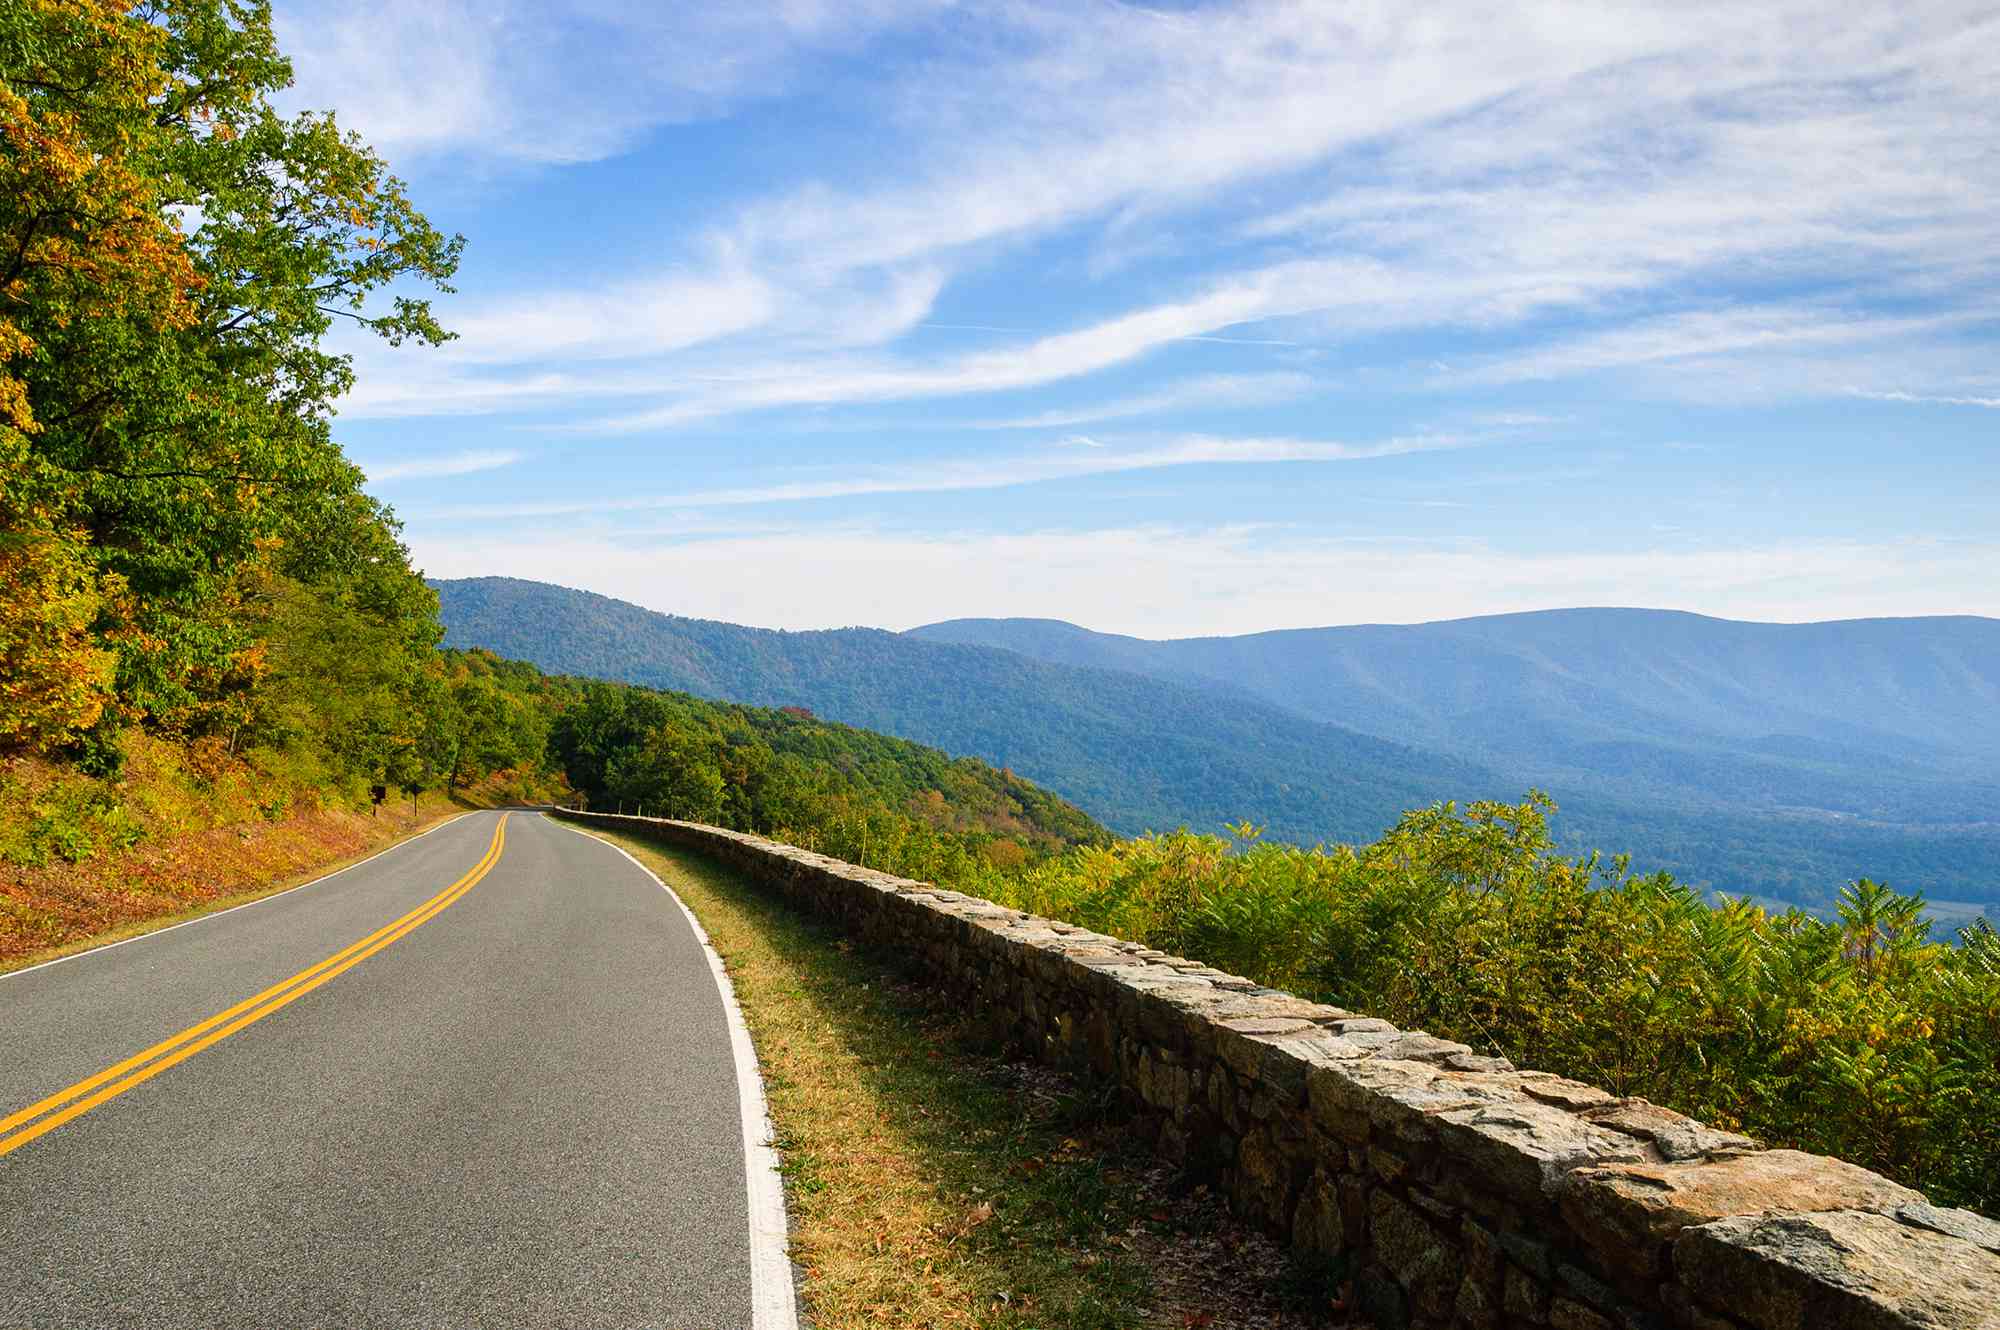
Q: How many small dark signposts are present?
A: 2